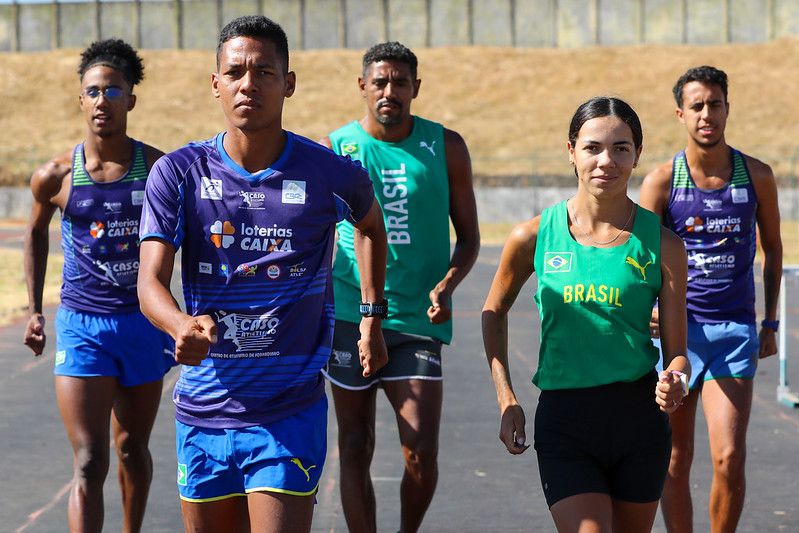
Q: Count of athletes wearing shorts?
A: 5